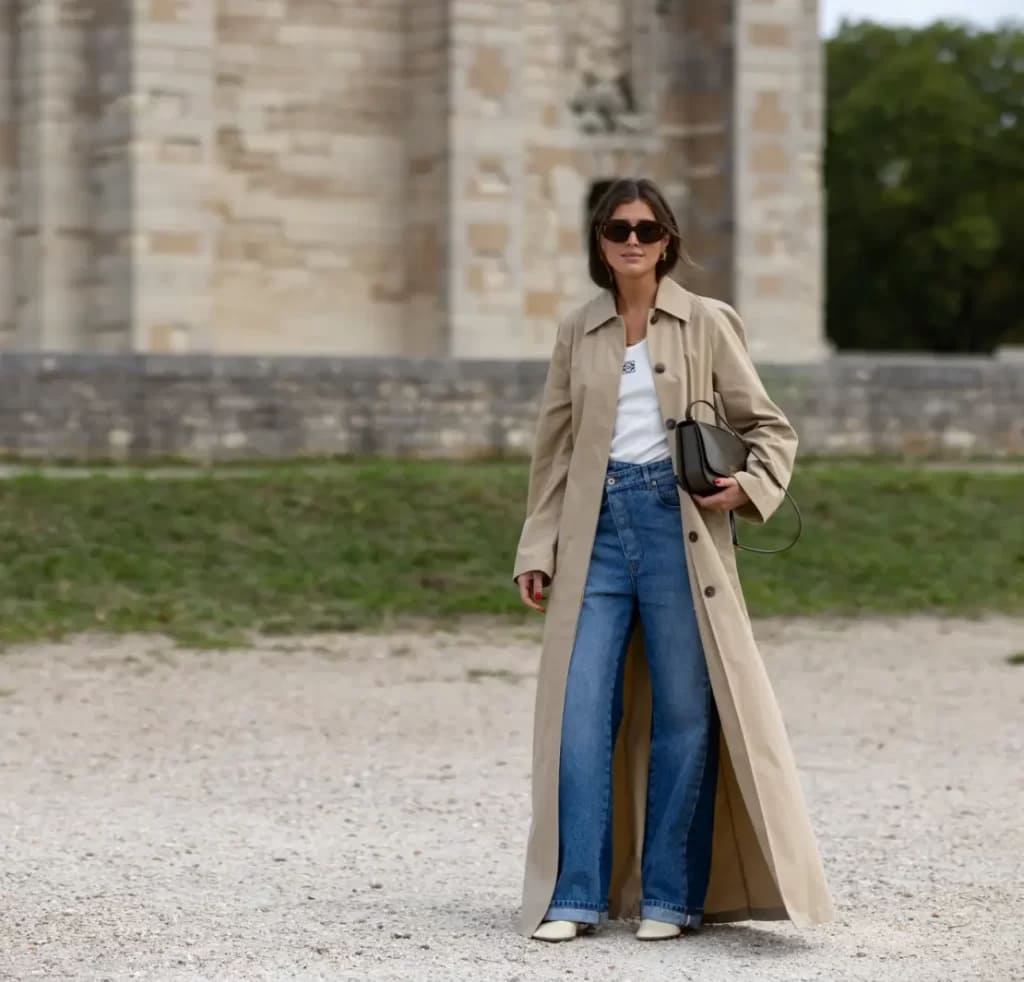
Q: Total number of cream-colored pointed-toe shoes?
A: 2